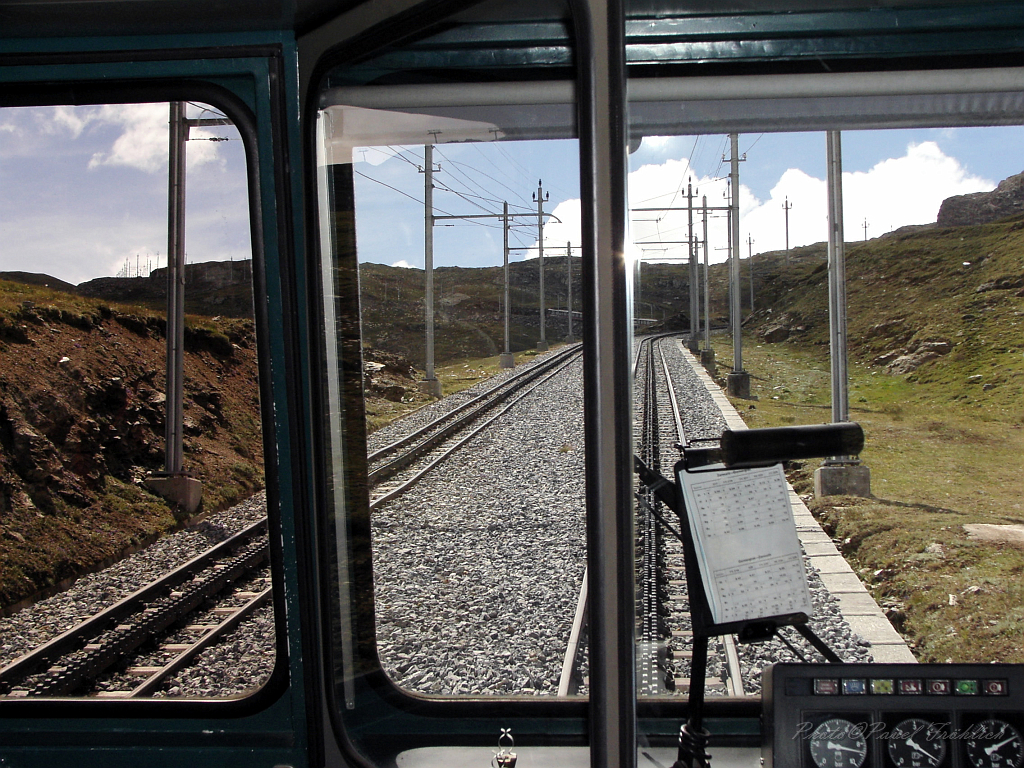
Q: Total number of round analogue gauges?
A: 3